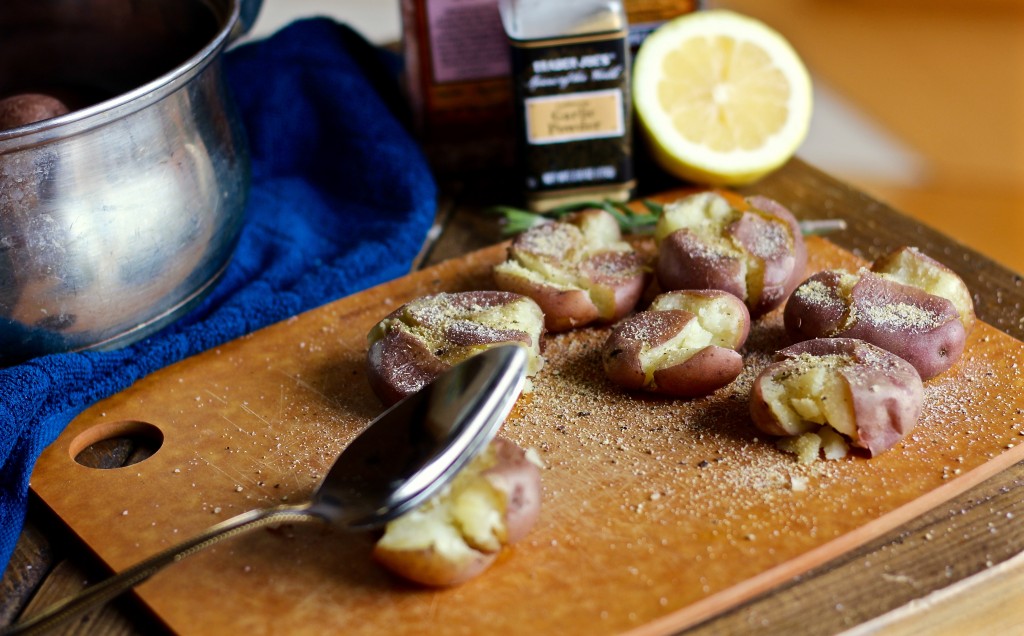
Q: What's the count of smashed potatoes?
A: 7